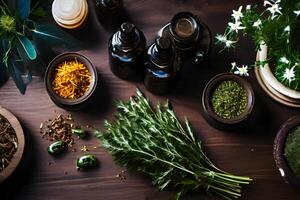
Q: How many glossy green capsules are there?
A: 3